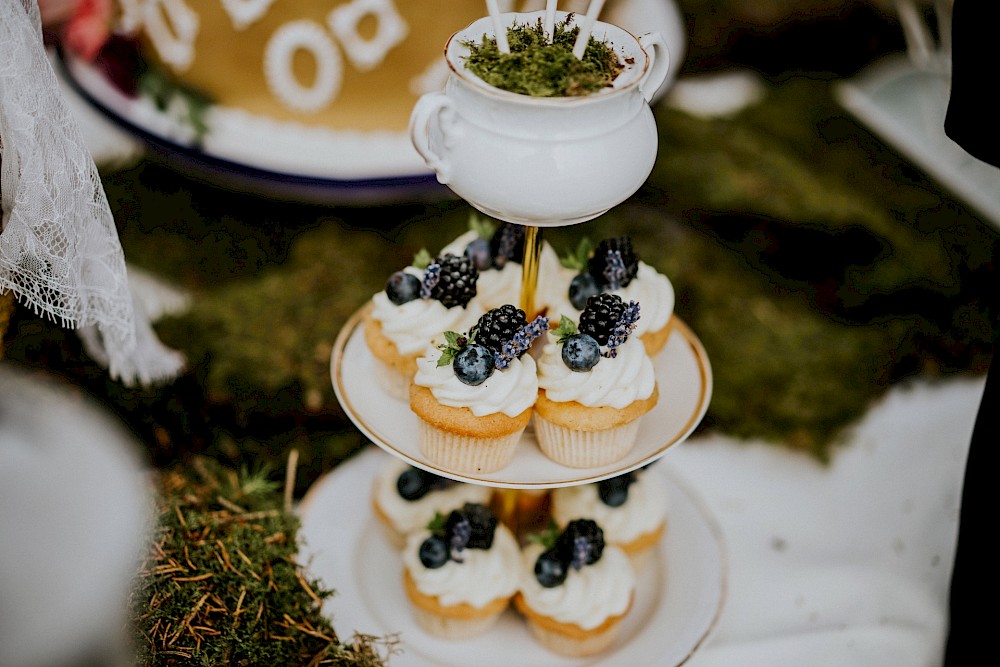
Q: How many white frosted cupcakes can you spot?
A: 9